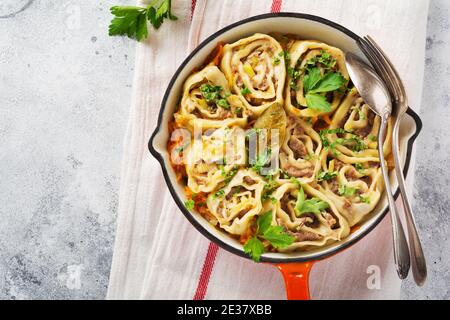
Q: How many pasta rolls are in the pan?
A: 9